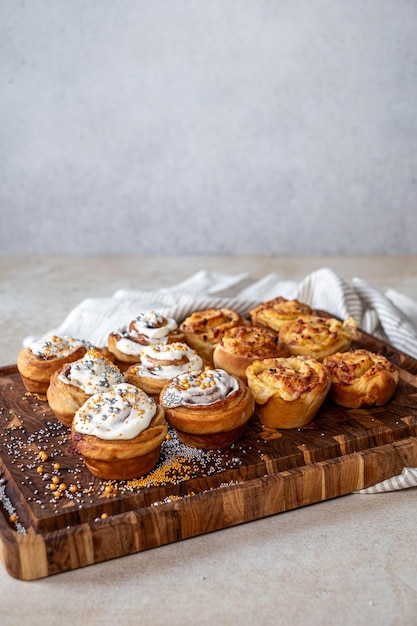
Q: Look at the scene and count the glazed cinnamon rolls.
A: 6